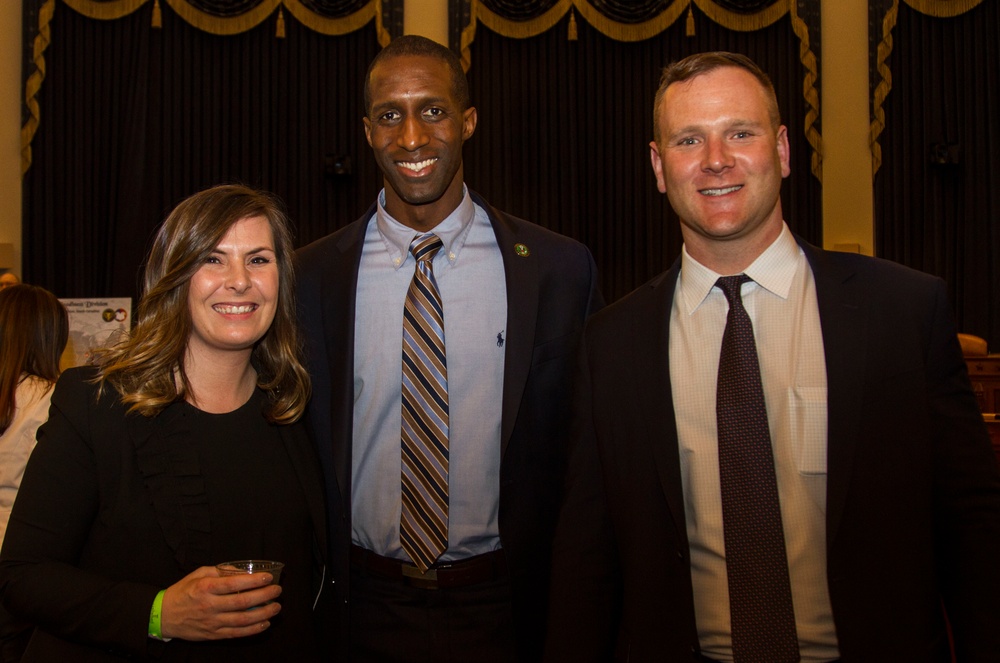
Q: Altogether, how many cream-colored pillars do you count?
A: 3